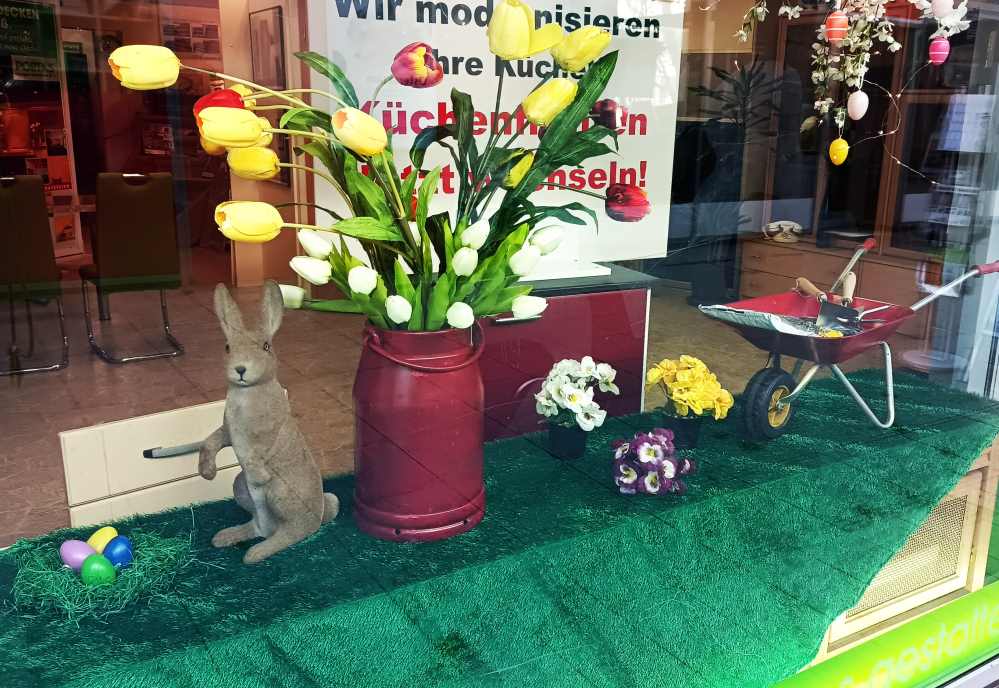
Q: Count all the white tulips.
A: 11